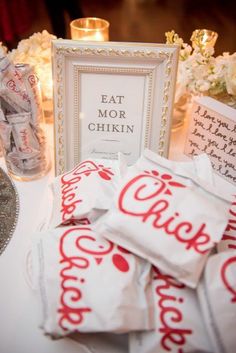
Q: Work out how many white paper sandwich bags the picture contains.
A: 6